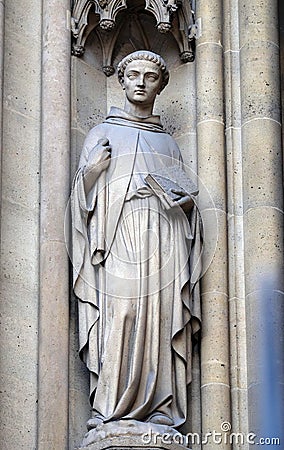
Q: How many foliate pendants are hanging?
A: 5